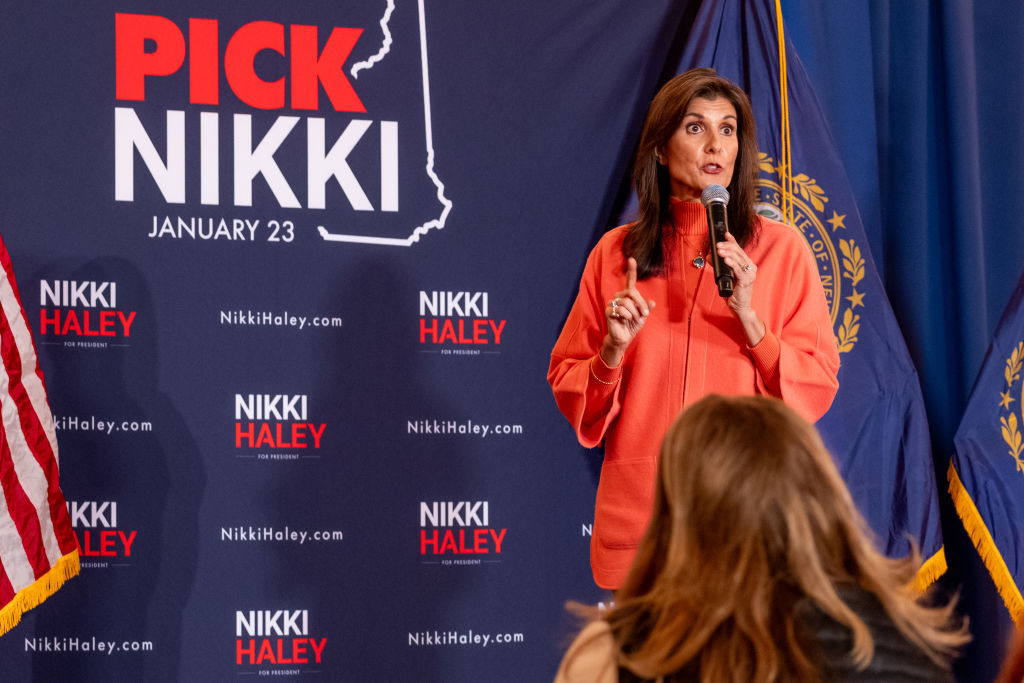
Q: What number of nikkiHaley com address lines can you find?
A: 6